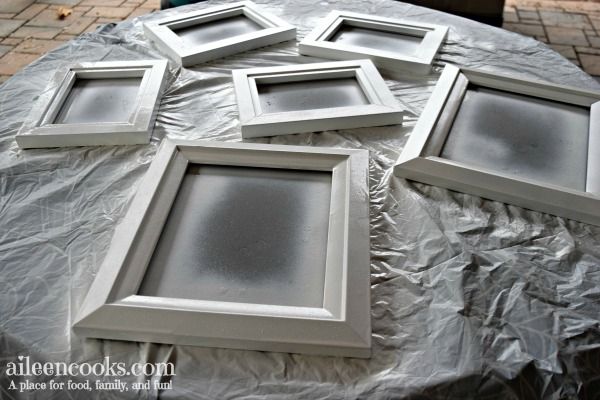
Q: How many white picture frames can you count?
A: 6